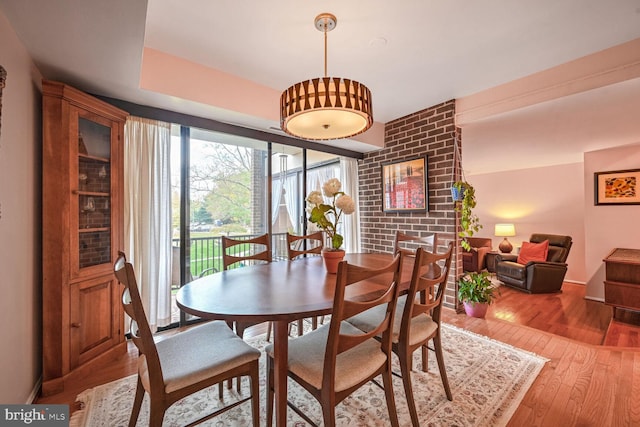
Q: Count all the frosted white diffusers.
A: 1